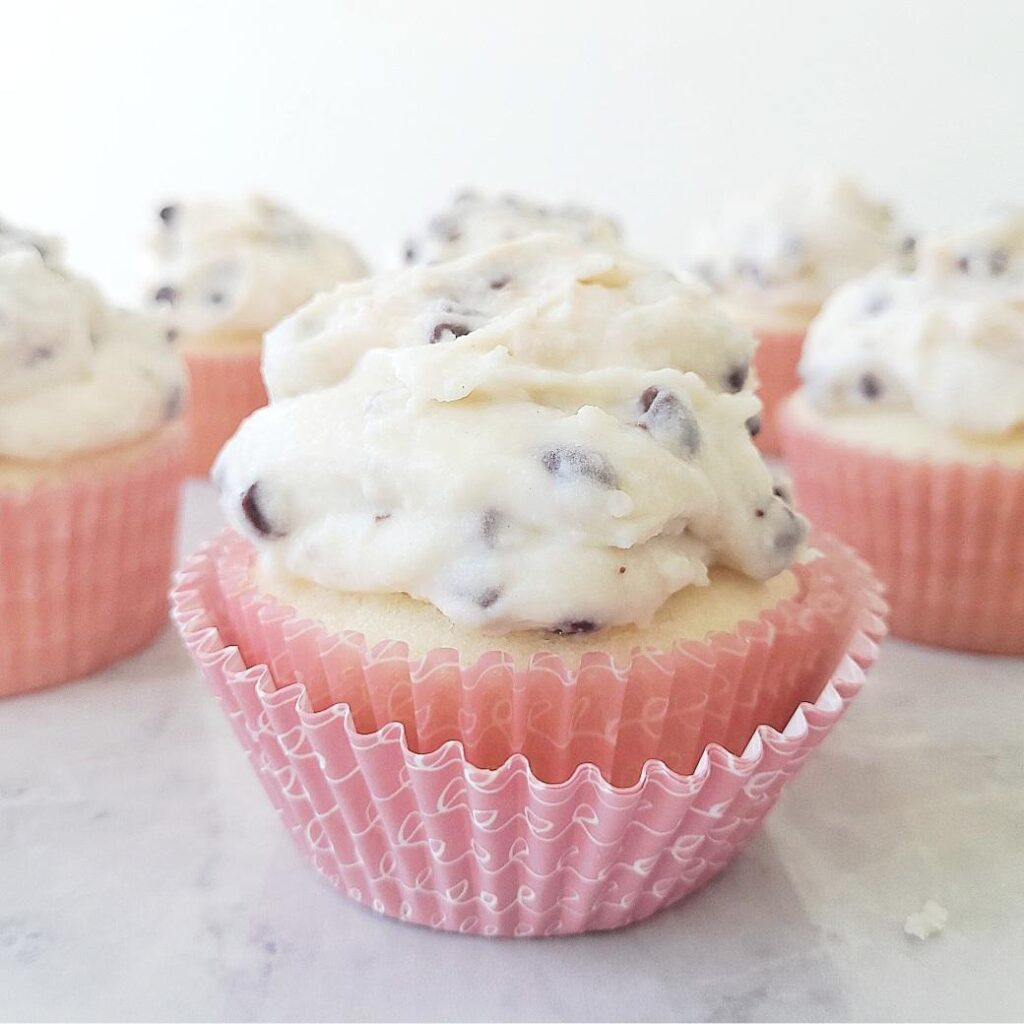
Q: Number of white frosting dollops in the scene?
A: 6